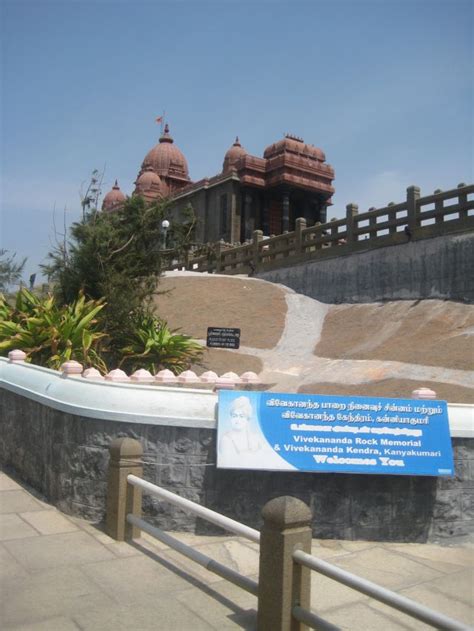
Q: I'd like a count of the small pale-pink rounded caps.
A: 11